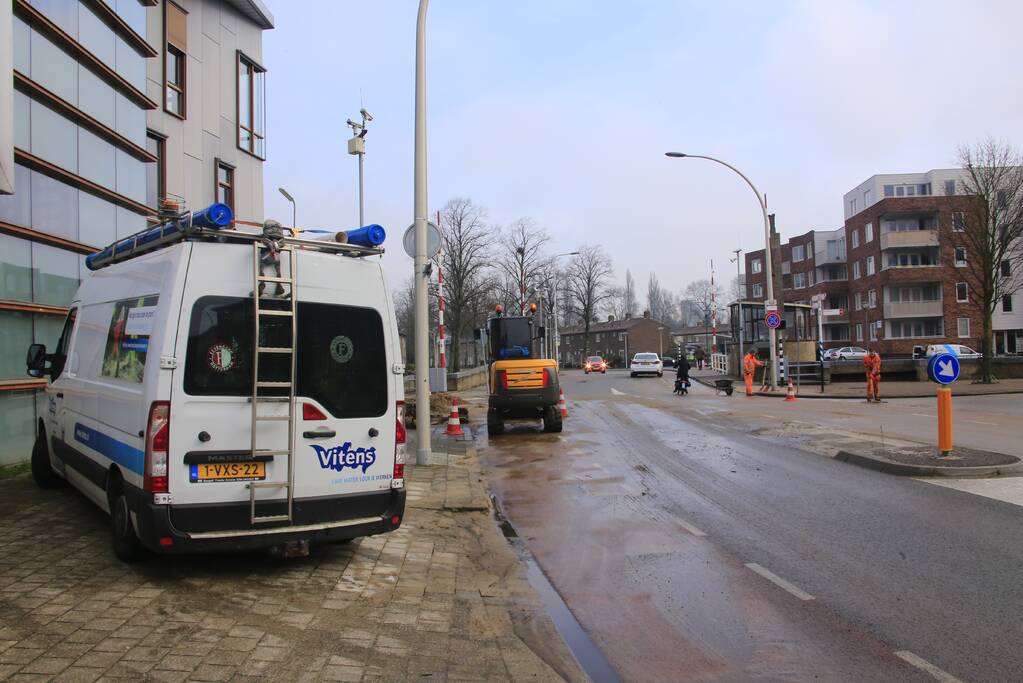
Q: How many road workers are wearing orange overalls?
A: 2